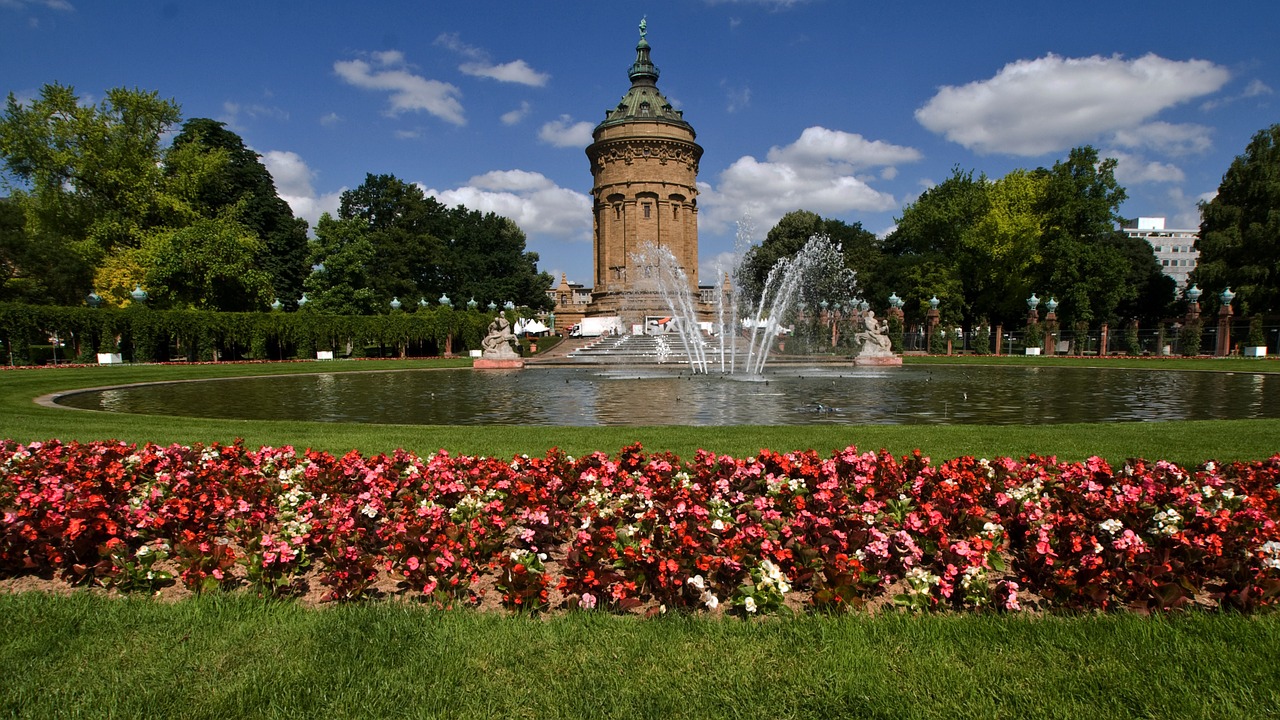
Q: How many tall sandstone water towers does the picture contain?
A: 1